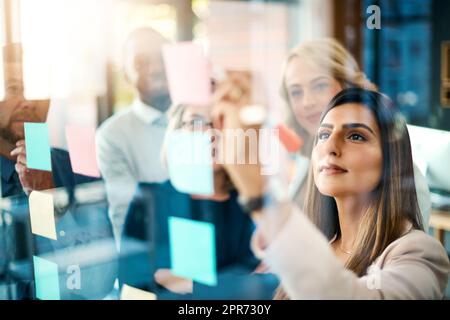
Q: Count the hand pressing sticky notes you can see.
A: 1